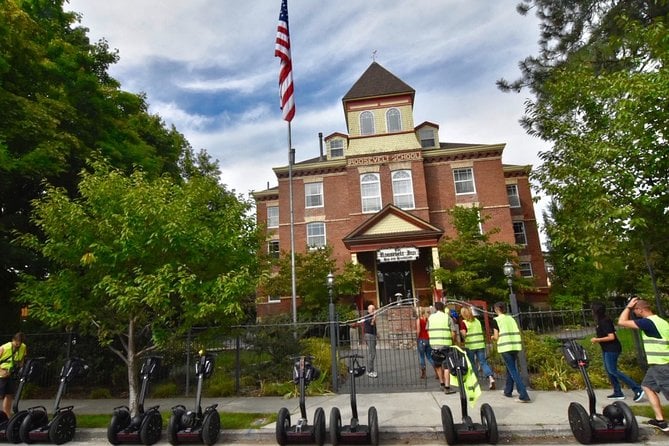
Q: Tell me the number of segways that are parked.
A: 8